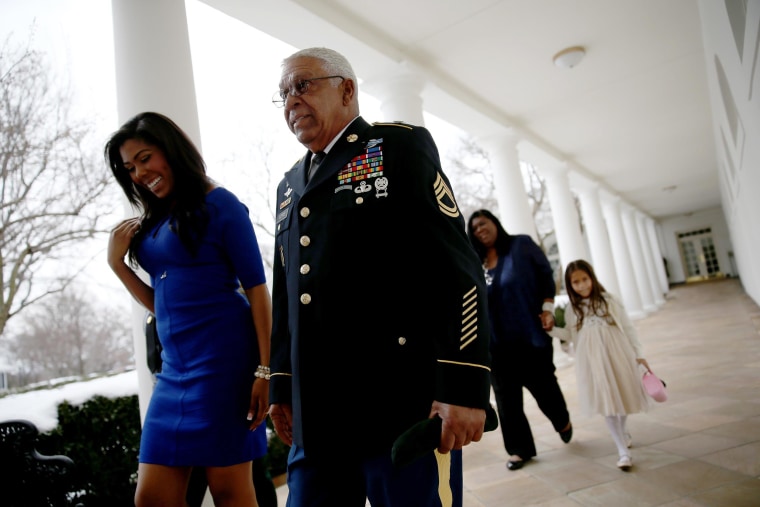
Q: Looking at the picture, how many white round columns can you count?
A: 9